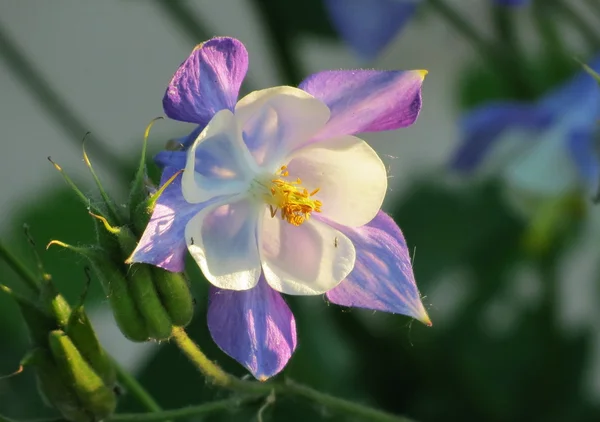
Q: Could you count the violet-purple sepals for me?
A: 5